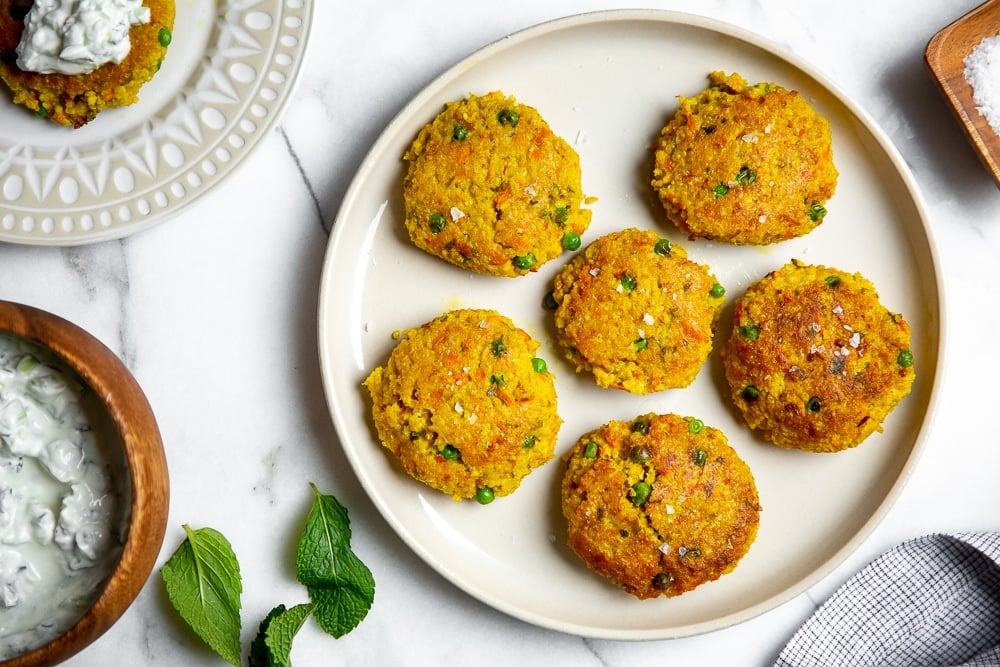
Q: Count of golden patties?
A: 7